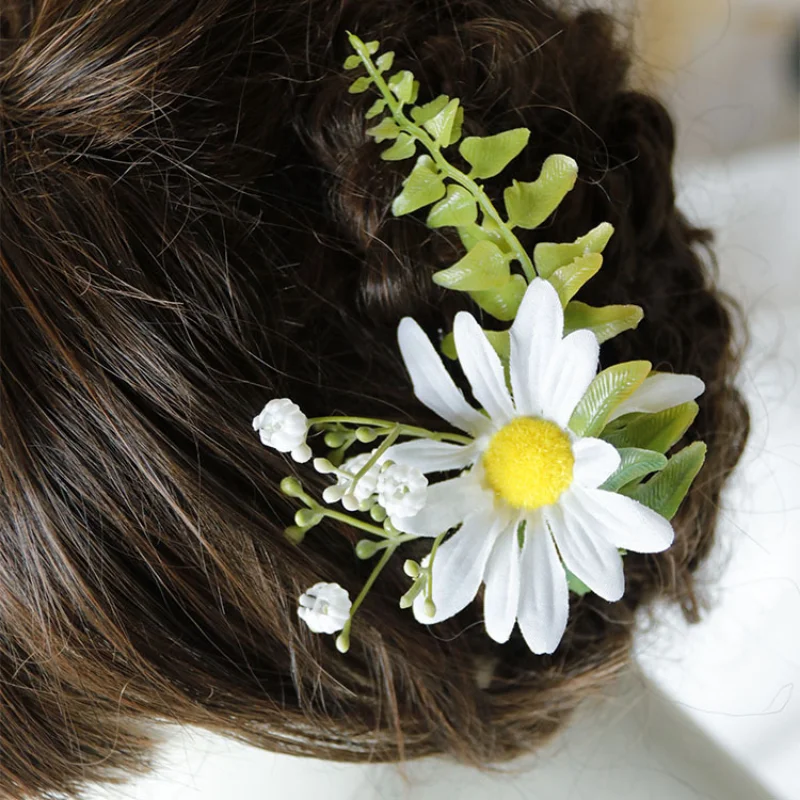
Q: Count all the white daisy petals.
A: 13